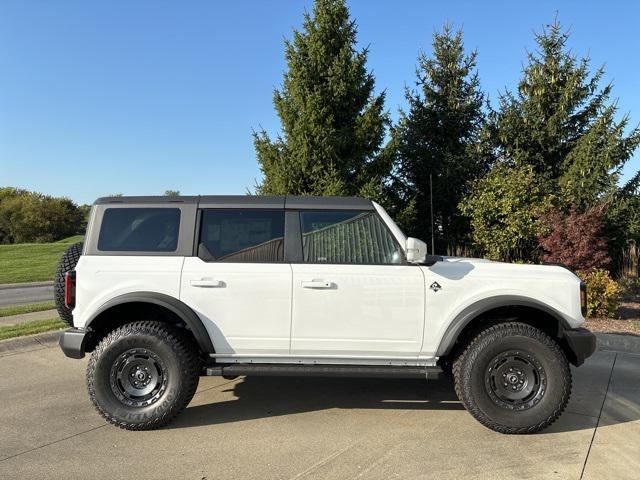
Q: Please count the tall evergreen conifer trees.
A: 3